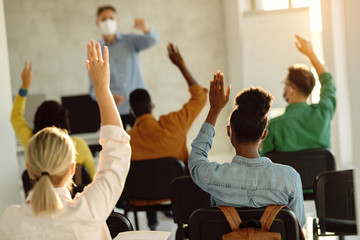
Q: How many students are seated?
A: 5